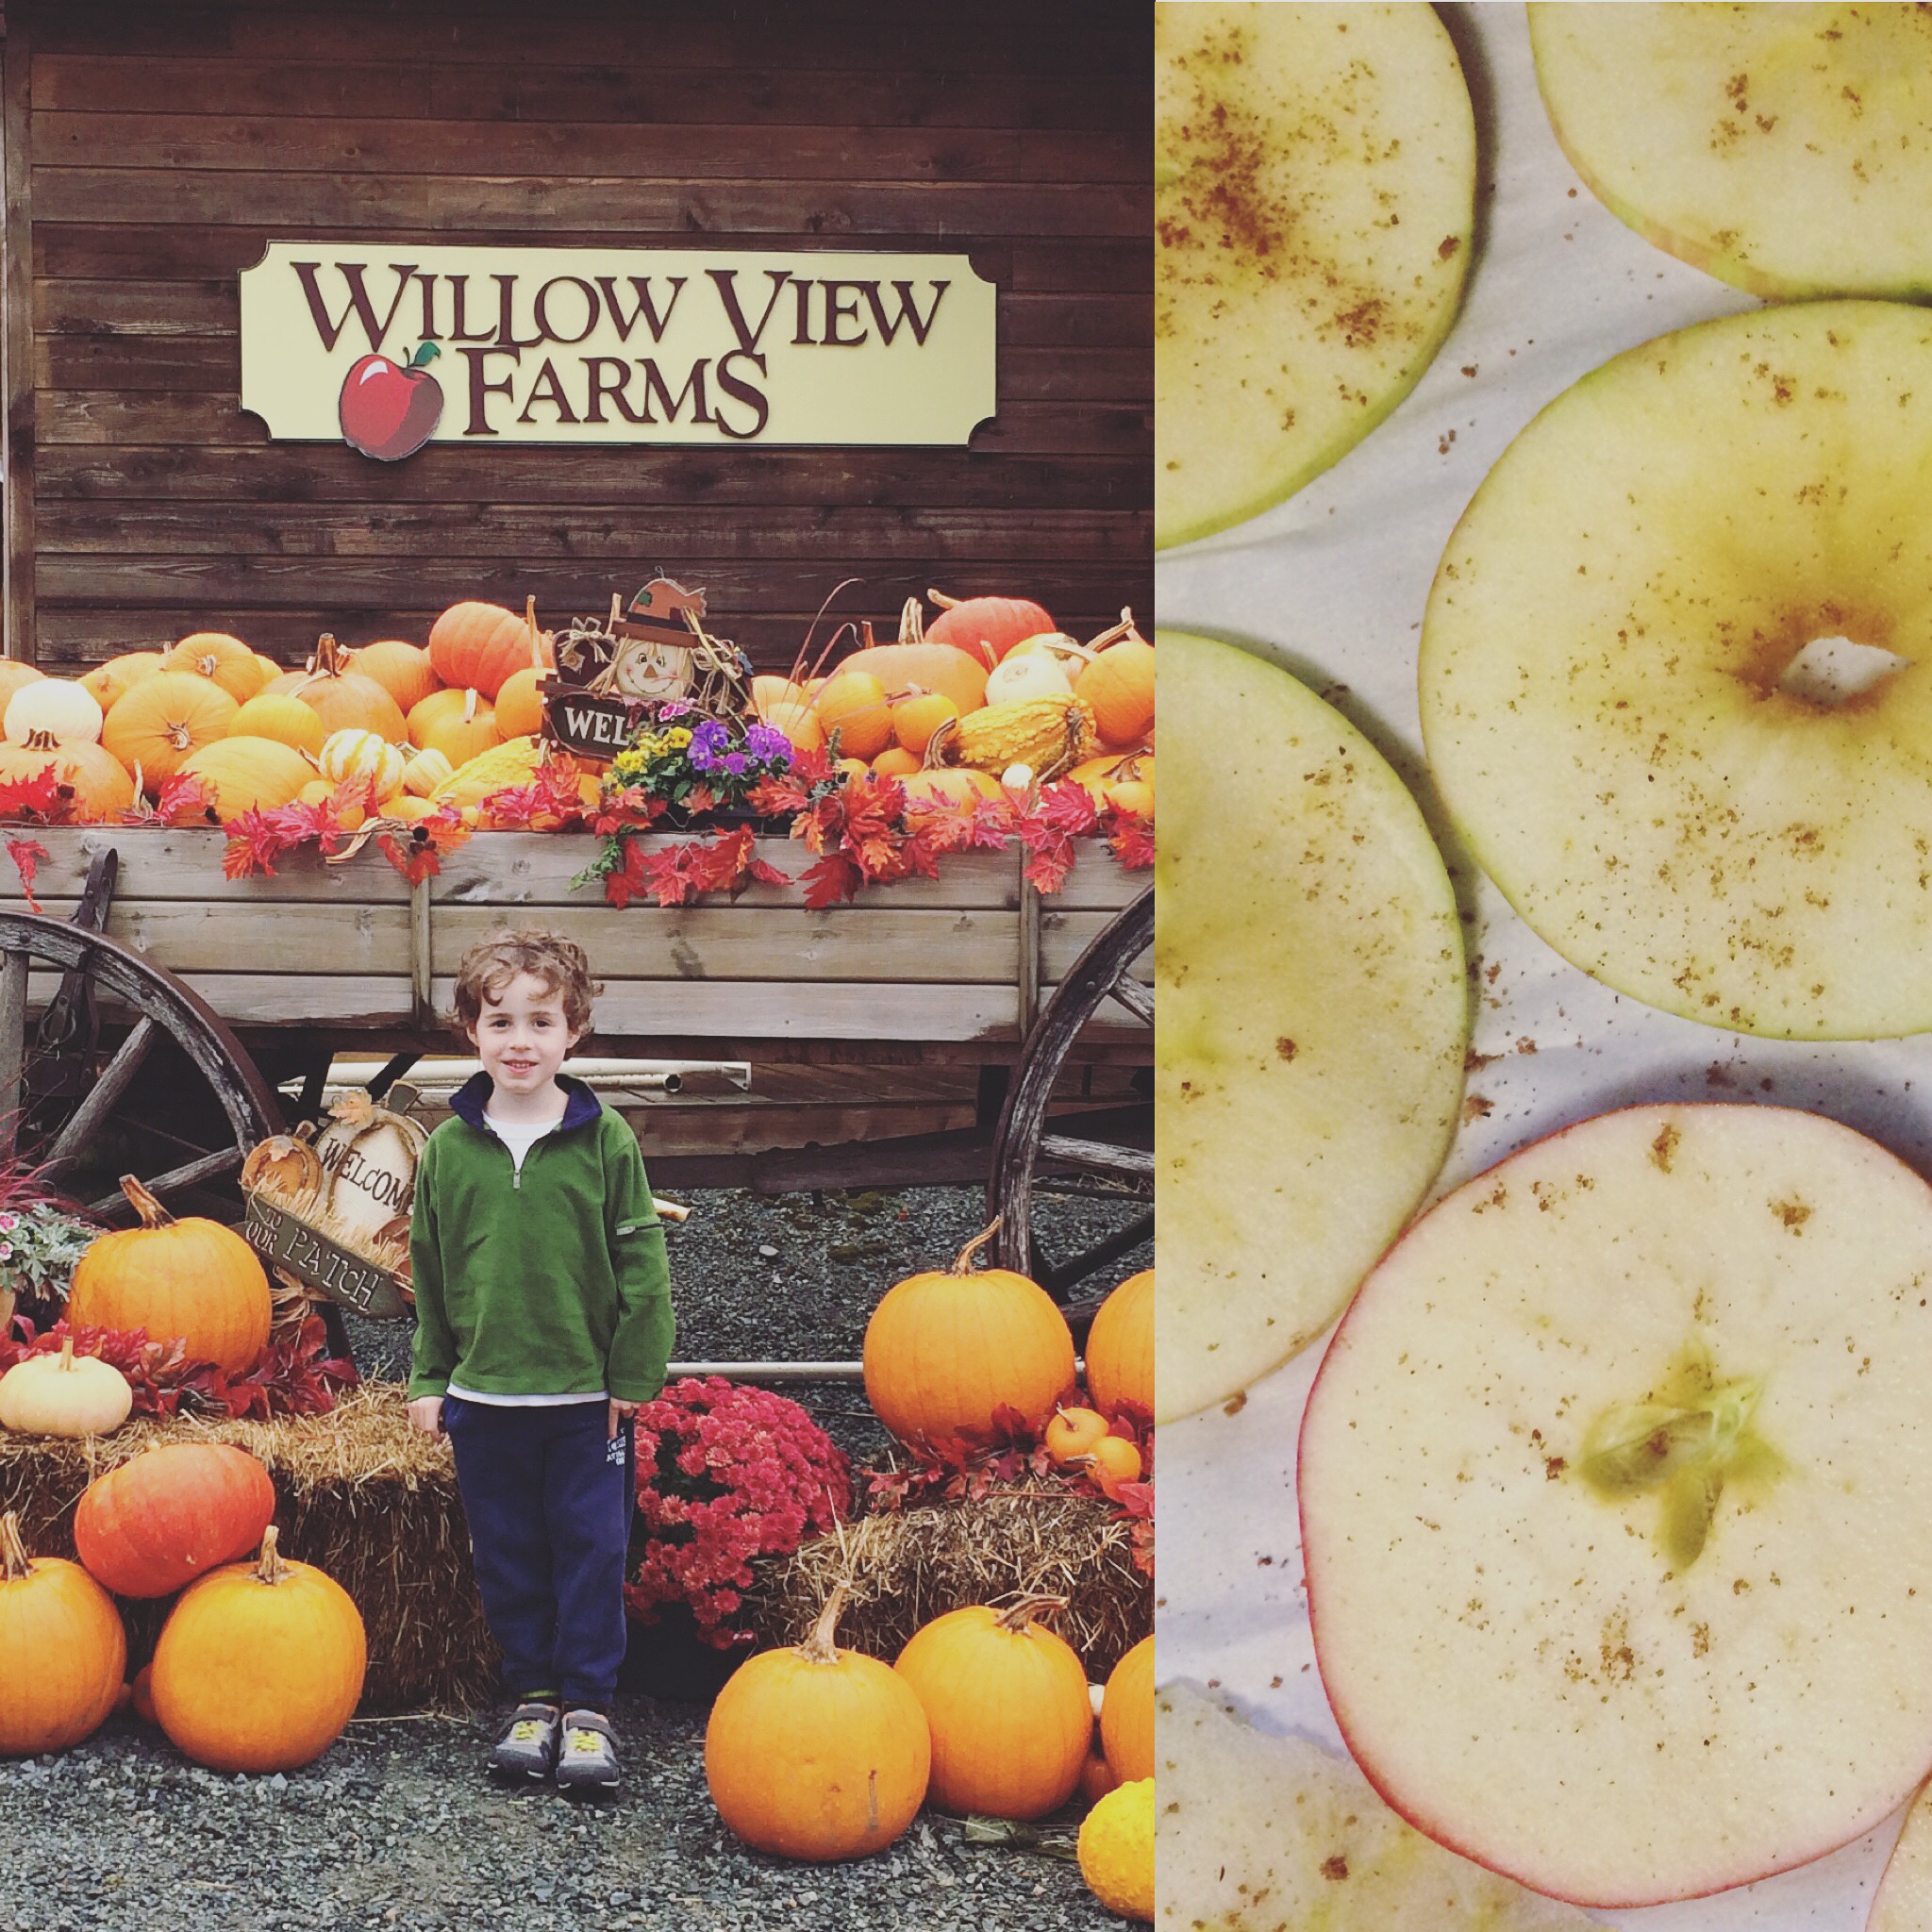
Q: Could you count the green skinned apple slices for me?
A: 4